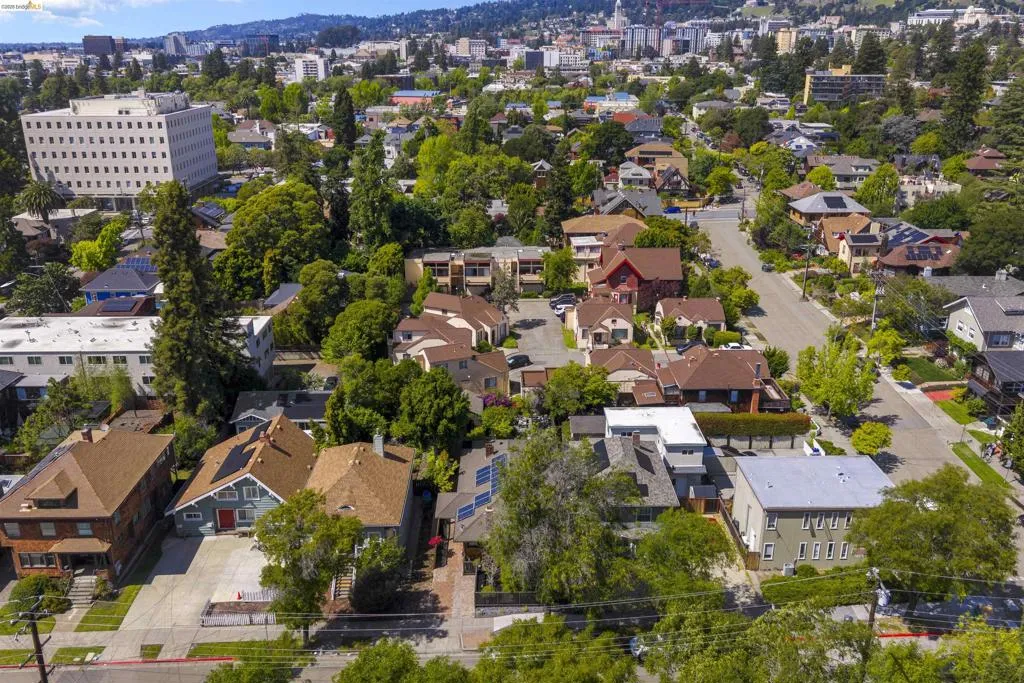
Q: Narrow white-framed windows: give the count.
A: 8